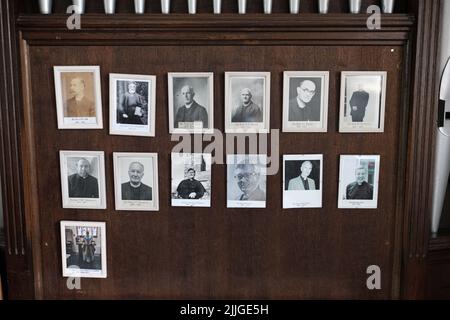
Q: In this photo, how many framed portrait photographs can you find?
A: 13